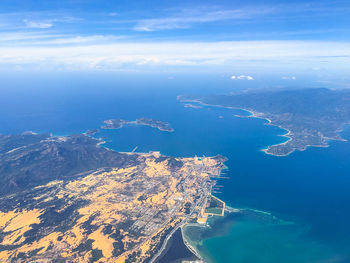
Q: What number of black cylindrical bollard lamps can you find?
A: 0